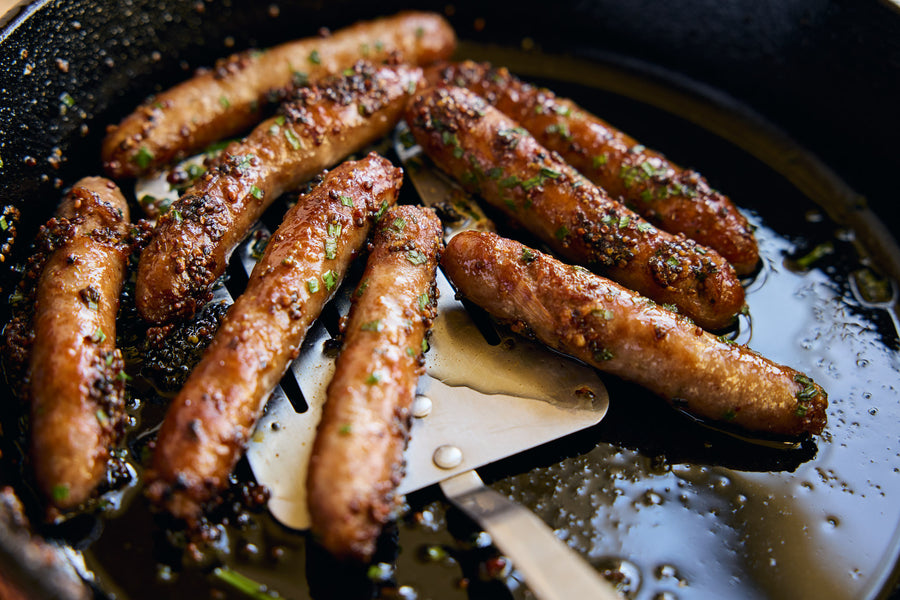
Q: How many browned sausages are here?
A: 8